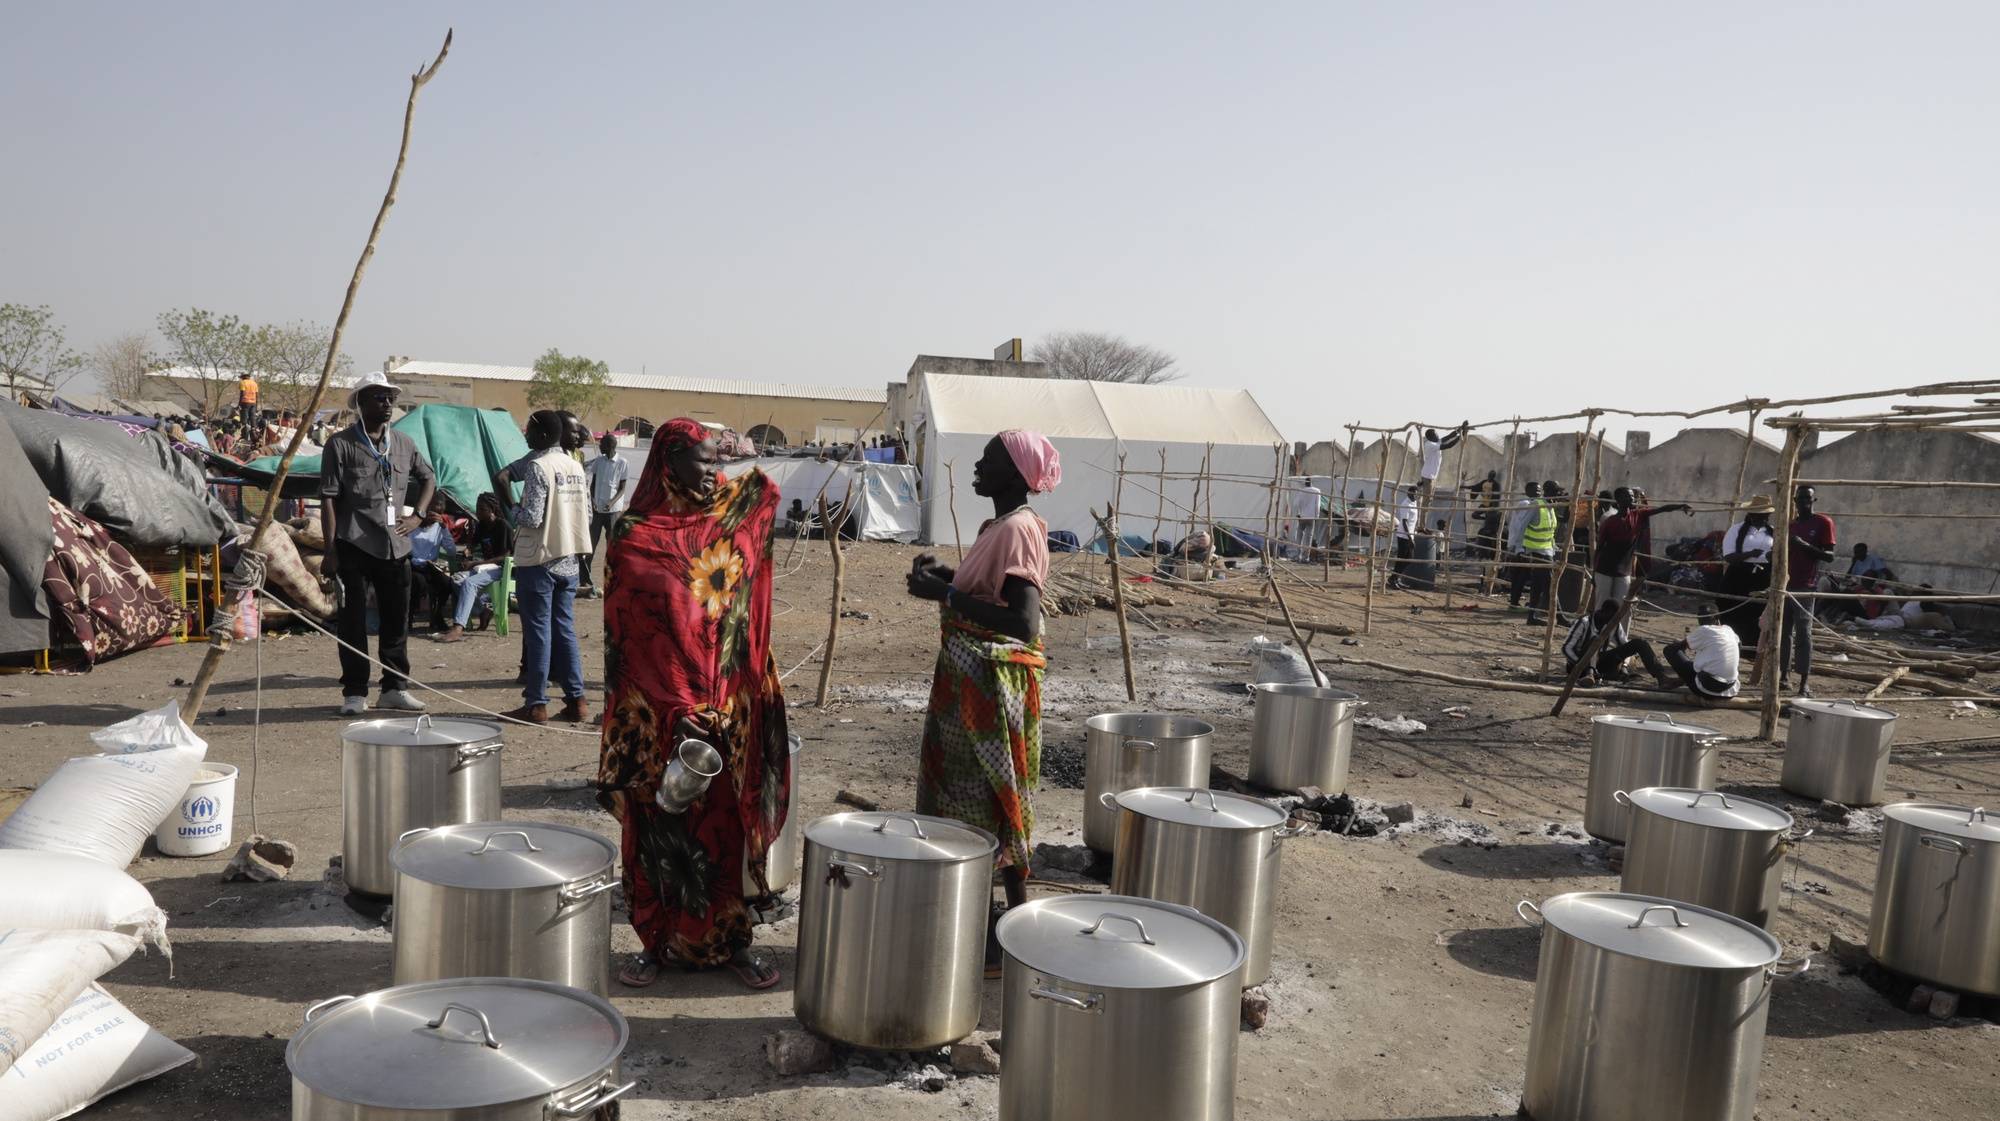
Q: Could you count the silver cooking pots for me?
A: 14